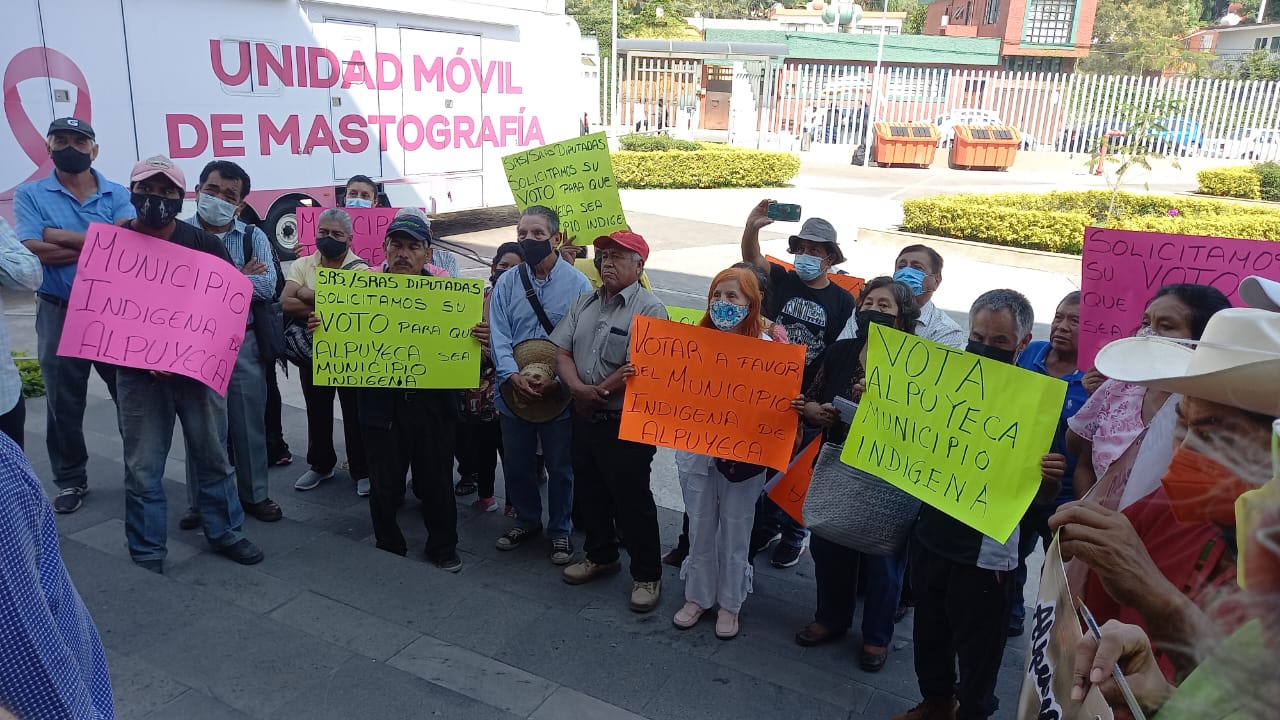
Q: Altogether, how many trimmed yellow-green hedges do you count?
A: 3